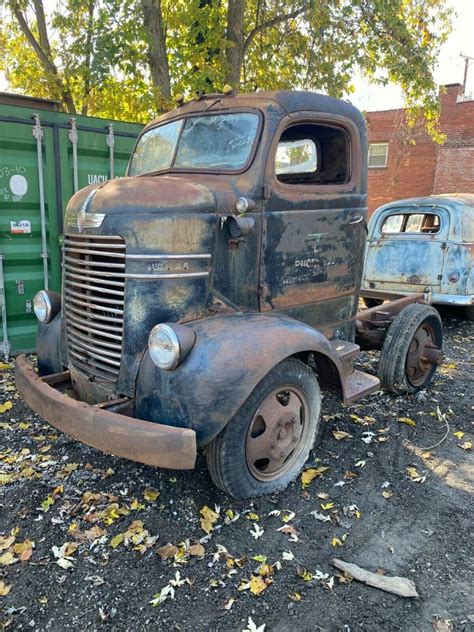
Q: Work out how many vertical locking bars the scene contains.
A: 4